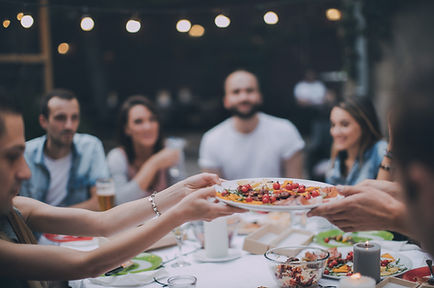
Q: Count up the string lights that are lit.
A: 11